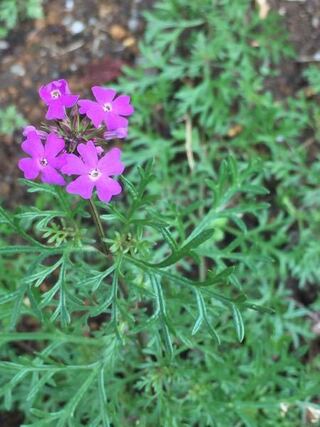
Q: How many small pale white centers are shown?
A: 4